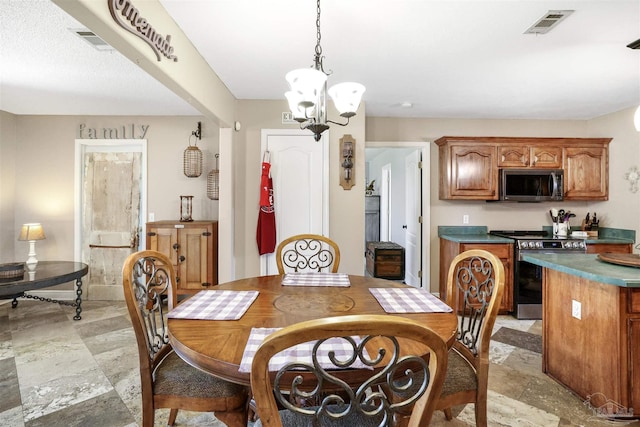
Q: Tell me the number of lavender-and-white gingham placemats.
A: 4